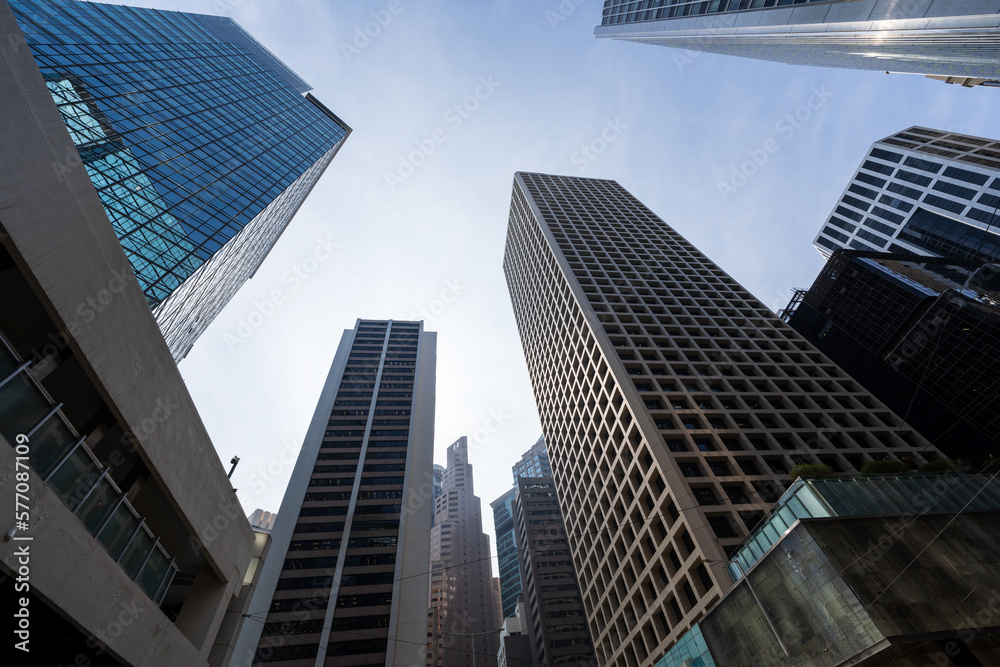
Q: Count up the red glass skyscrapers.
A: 0